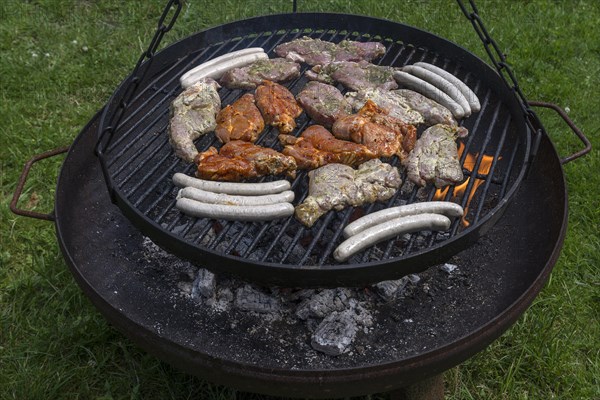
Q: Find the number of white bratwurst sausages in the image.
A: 10